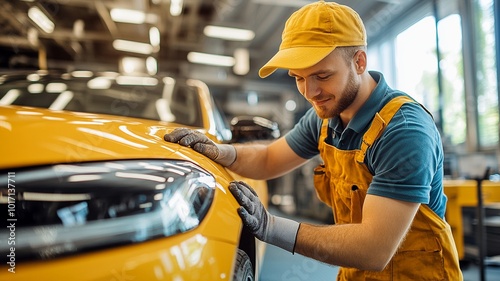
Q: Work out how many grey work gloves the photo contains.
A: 2